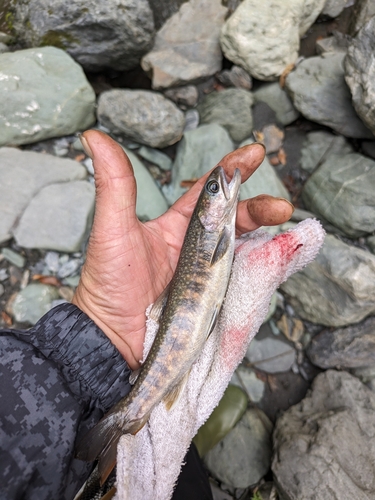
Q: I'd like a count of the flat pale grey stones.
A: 2